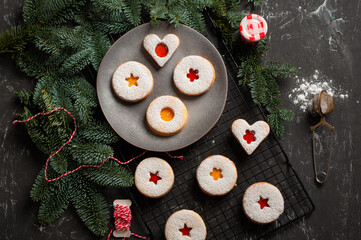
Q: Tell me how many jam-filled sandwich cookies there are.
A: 9